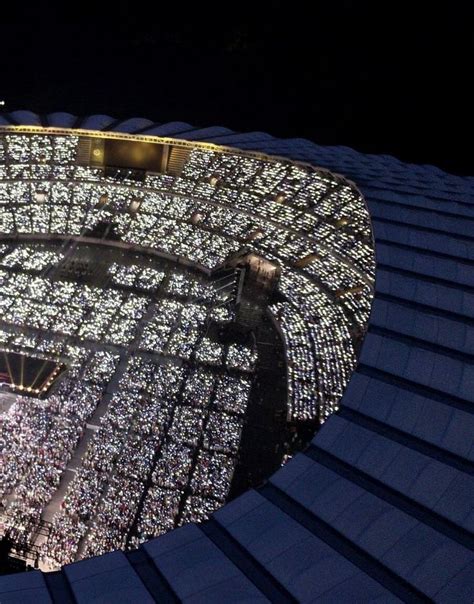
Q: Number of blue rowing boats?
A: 0